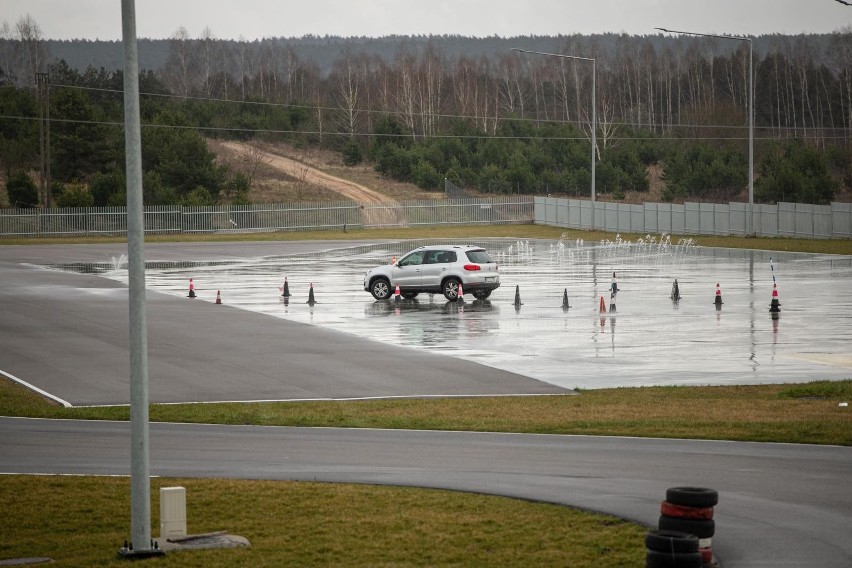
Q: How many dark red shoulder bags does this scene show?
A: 0